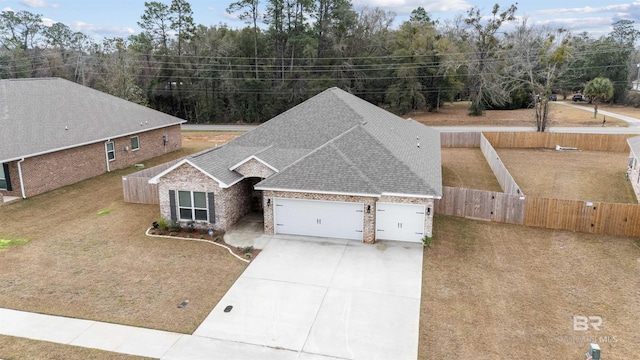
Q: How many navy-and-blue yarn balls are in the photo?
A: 0